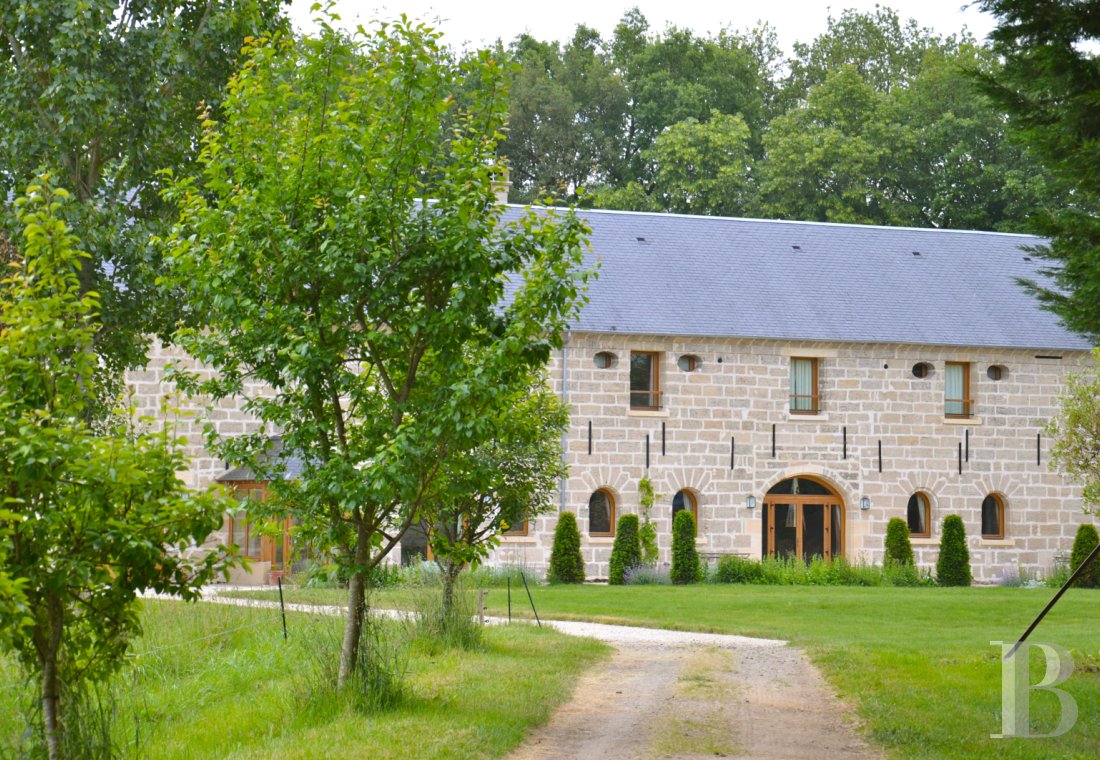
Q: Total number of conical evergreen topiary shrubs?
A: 6